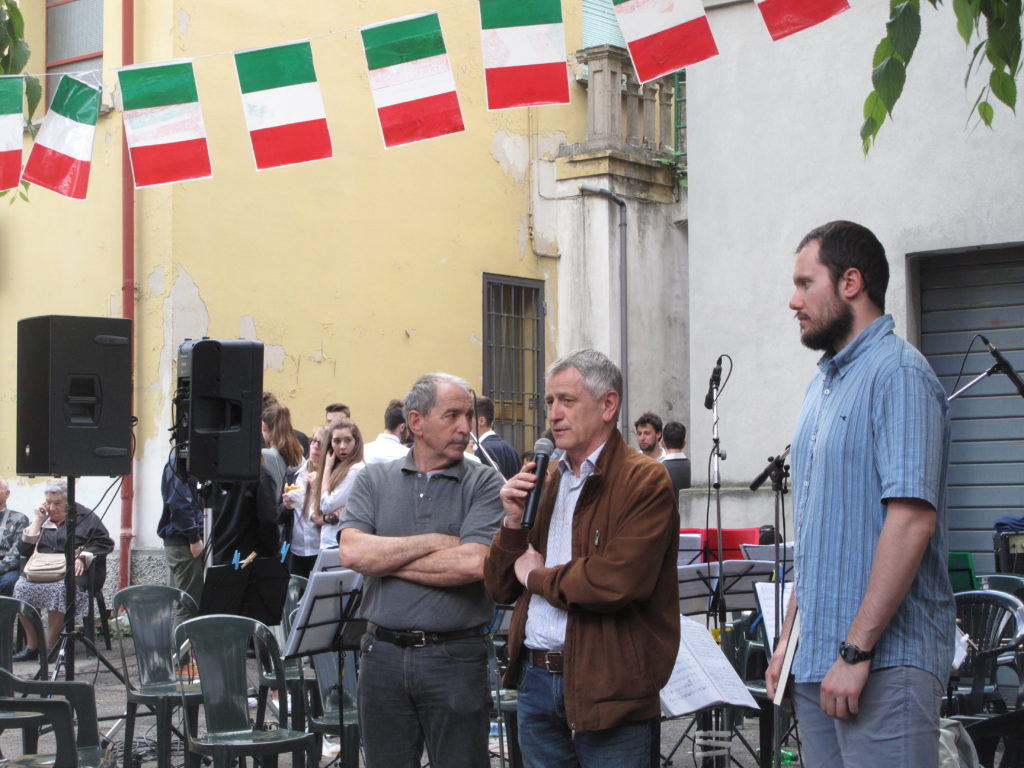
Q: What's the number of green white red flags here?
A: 8